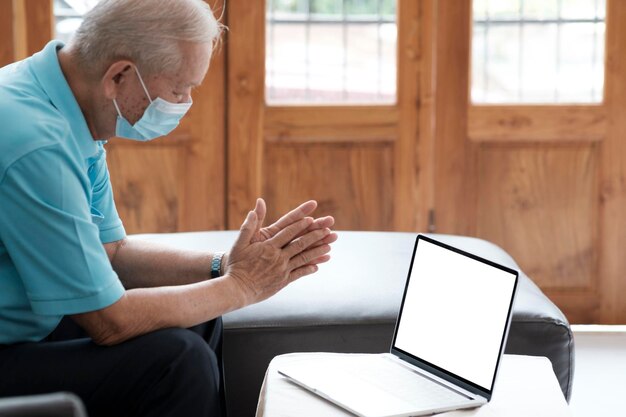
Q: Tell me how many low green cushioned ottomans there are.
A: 0